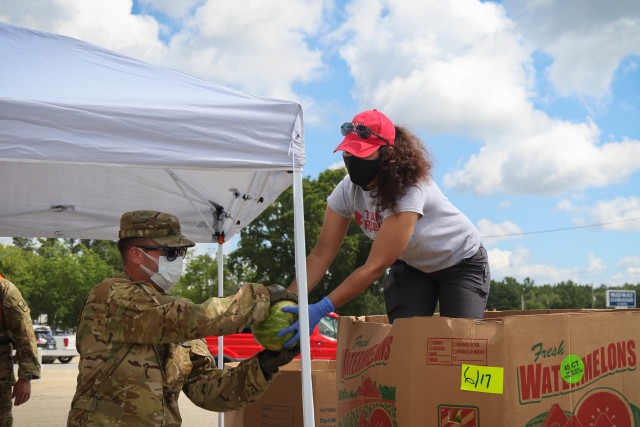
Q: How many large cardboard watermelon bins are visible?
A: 2